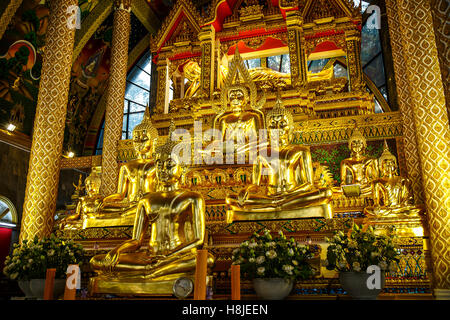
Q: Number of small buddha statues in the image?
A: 3